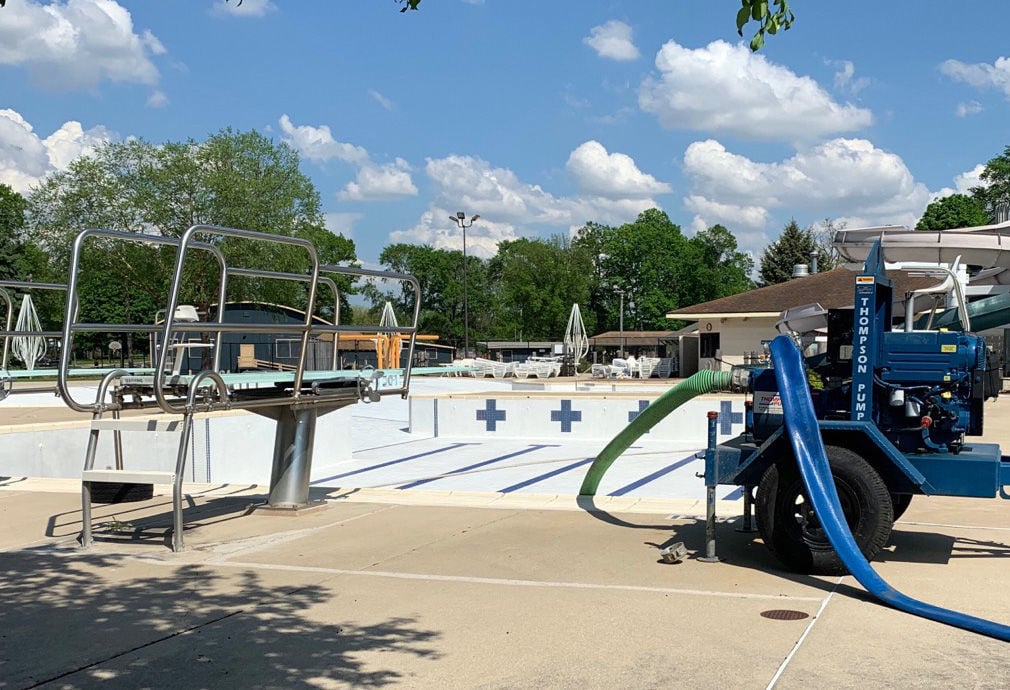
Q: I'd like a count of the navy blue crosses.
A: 4